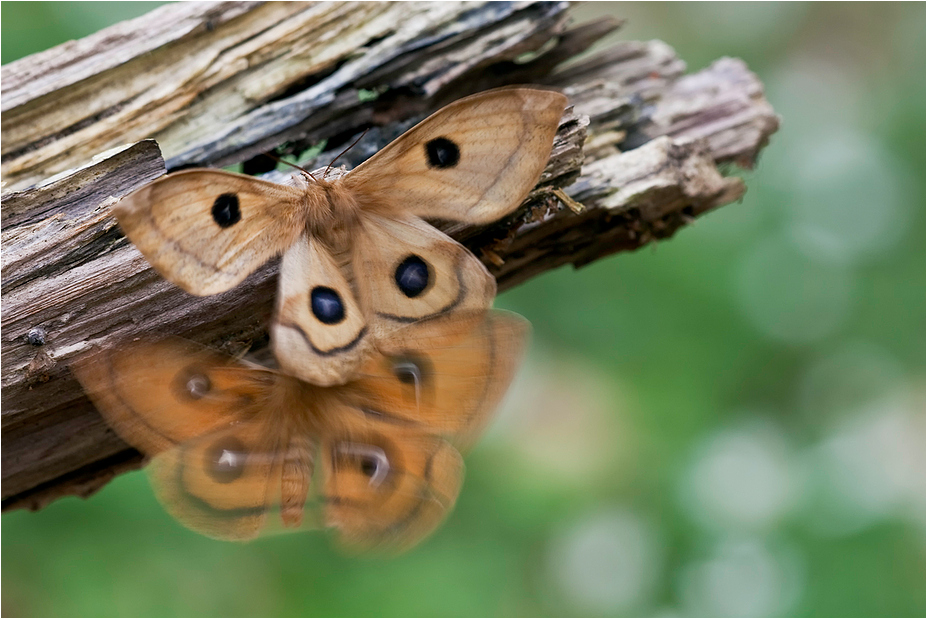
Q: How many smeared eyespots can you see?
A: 4